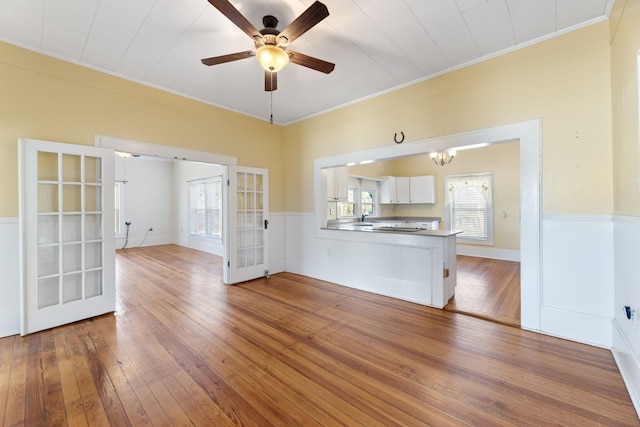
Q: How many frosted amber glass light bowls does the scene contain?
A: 1